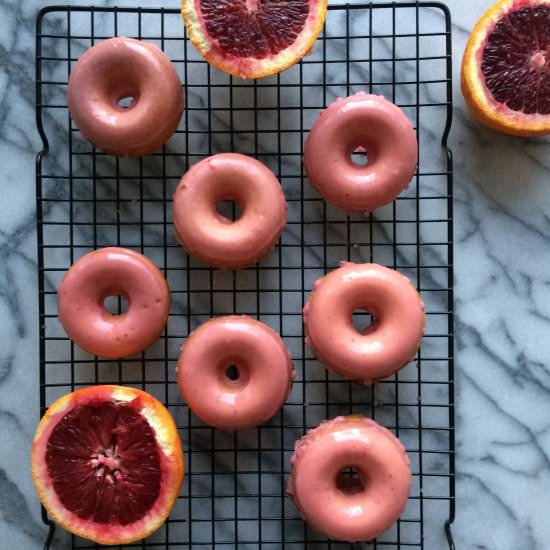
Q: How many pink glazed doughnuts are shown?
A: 7